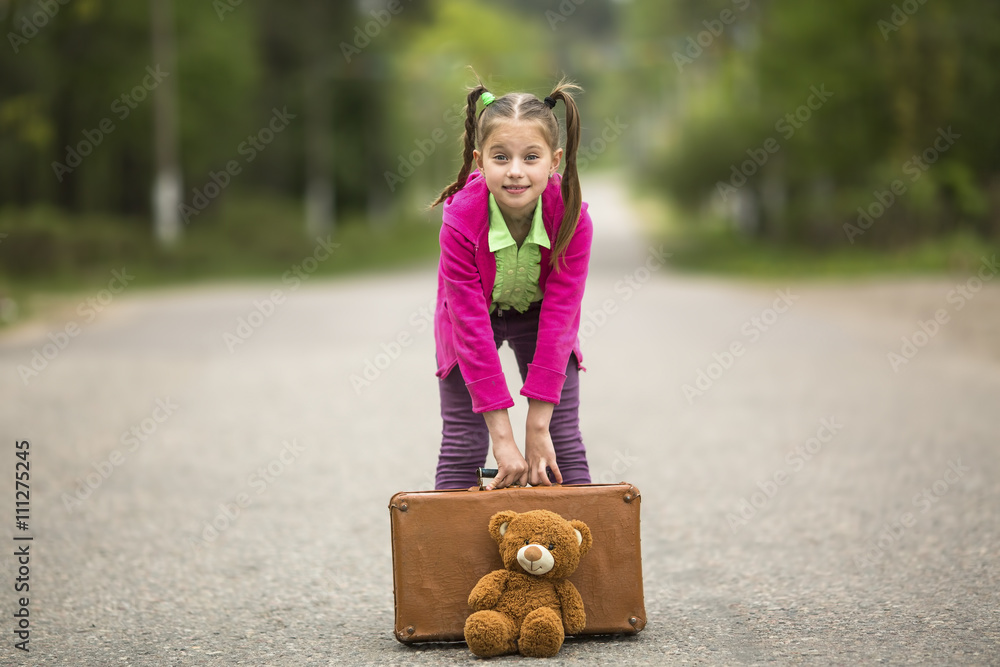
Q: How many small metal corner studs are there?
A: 4